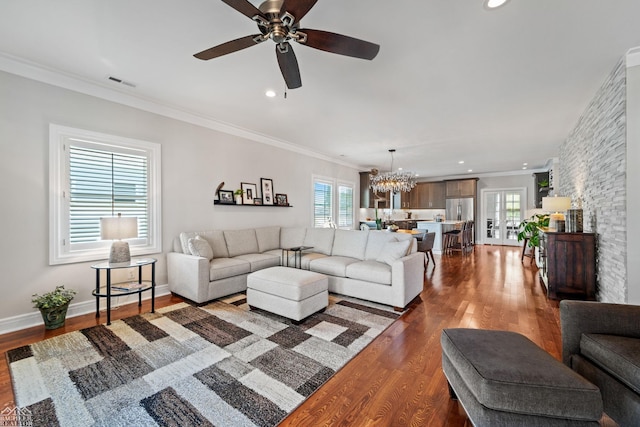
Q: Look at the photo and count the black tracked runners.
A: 0